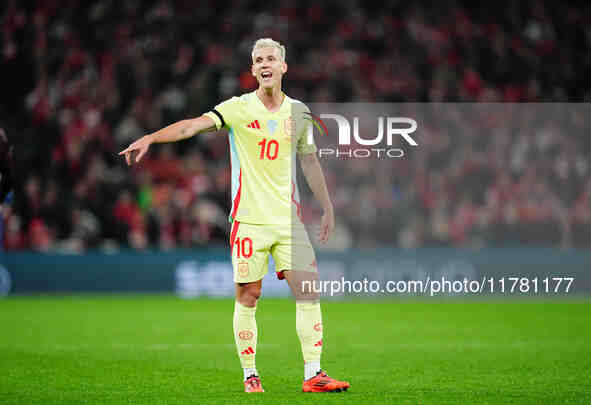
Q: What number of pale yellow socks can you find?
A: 2